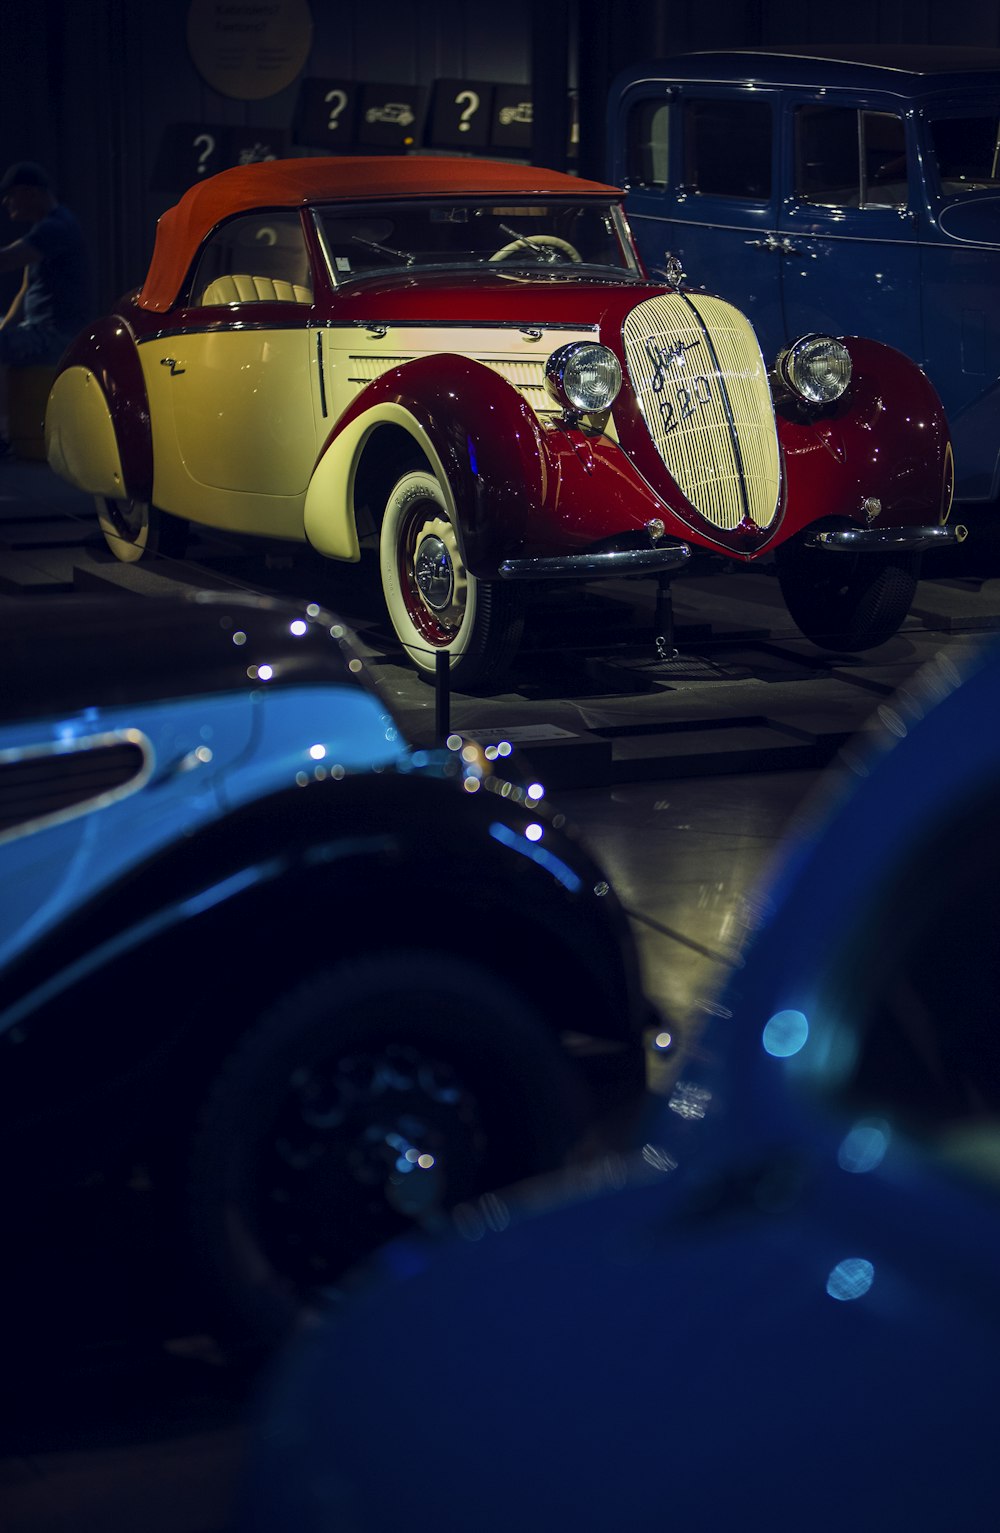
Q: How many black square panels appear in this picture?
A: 6